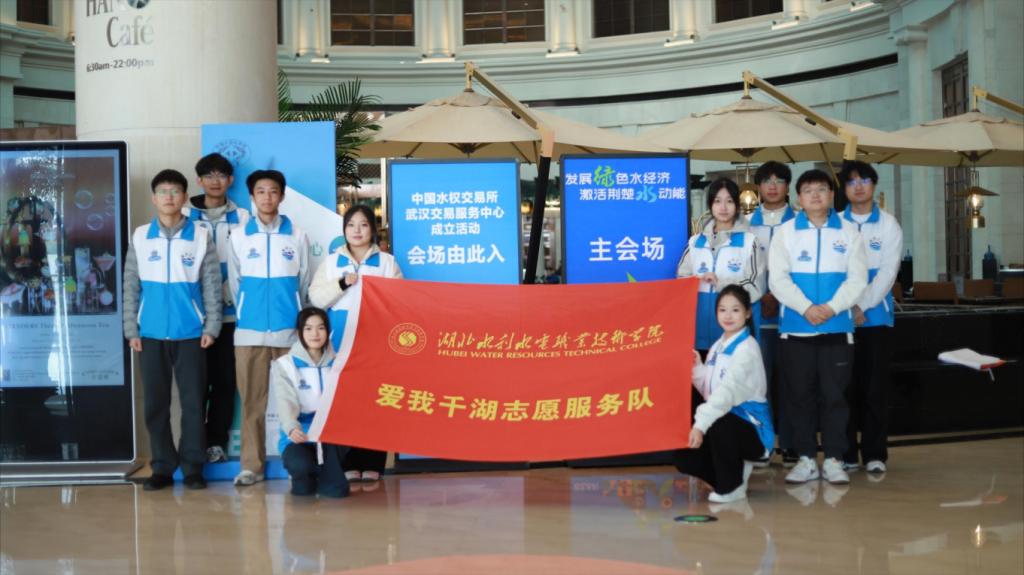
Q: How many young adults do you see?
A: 10